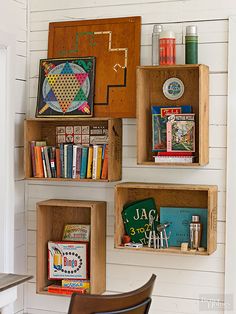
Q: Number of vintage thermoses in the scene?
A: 3